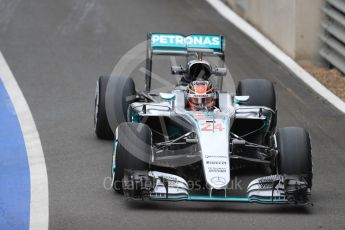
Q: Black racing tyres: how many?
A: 4